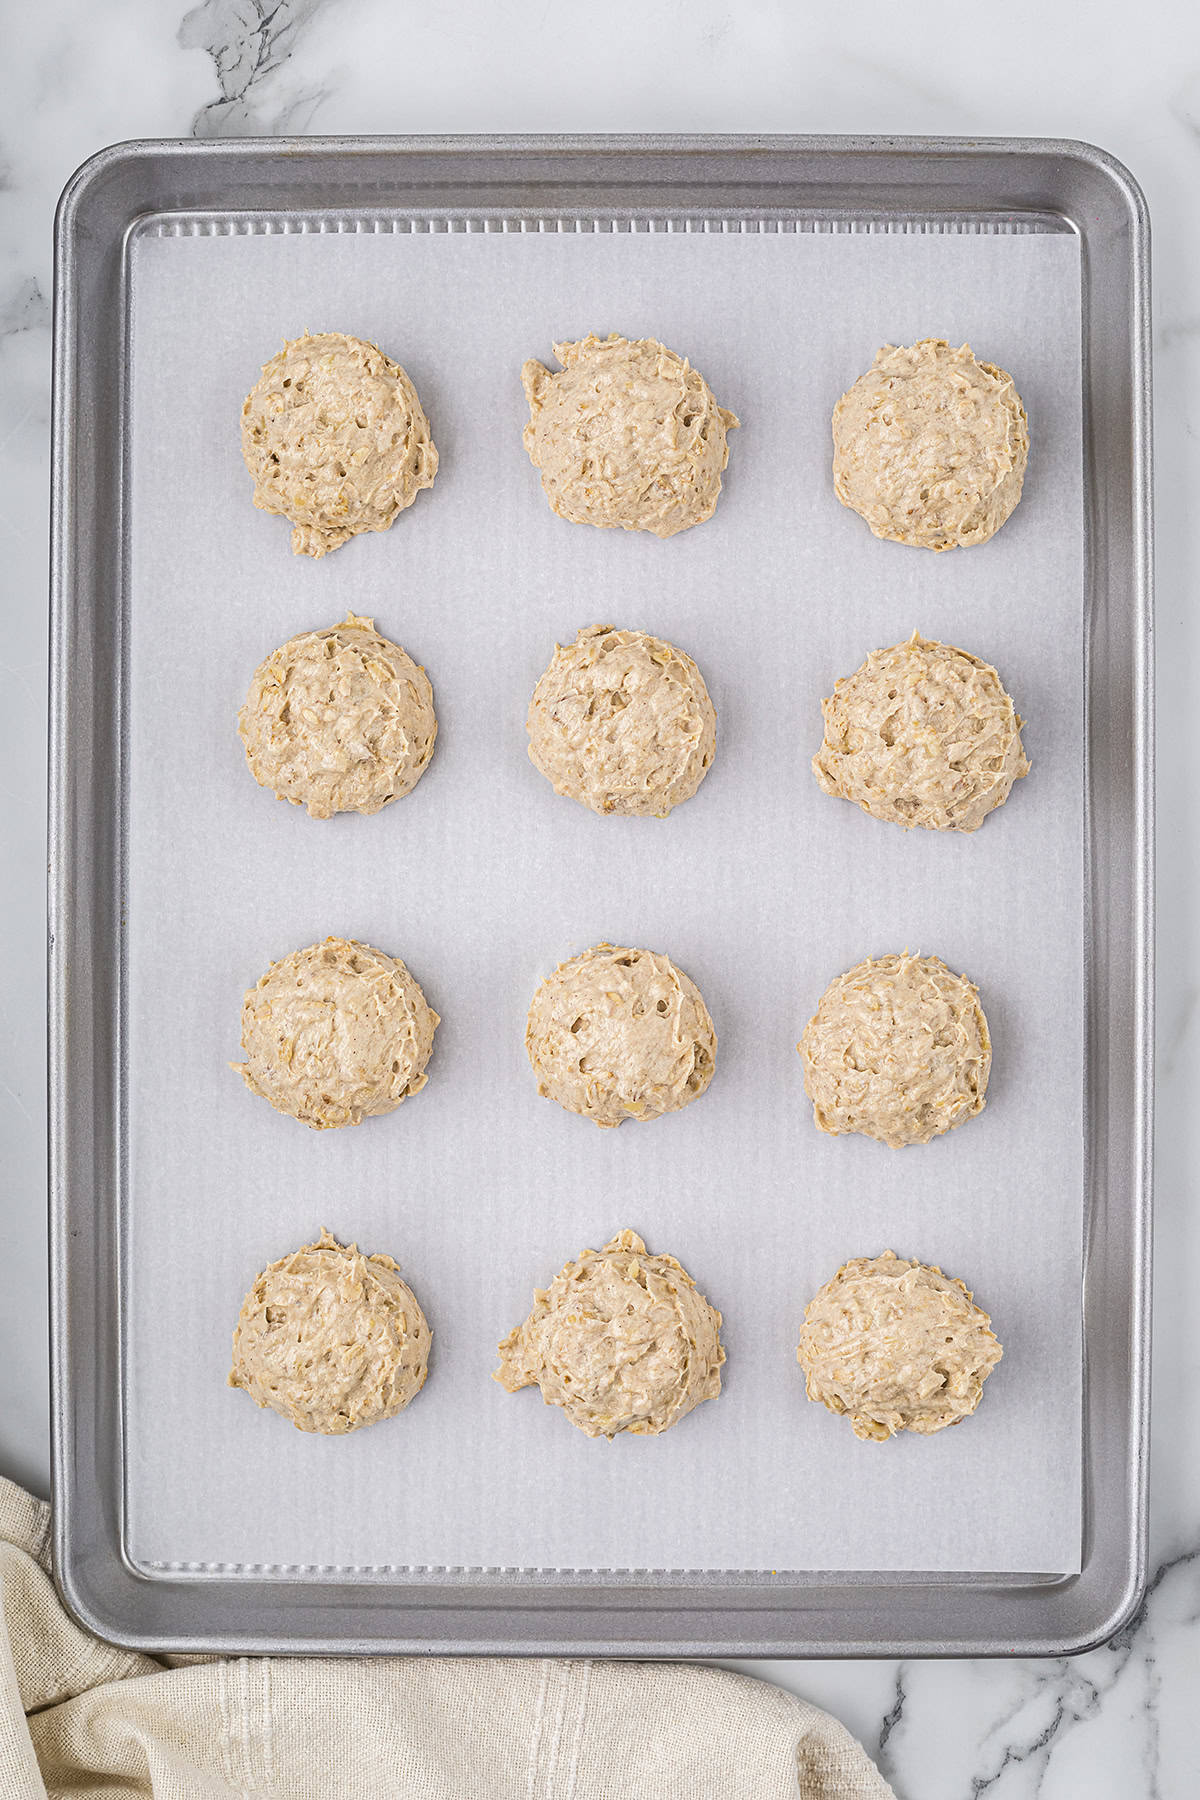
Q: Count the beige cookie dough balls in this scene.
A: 12